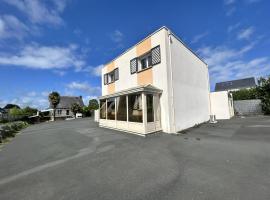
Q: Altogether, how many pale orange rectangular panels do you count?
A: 4